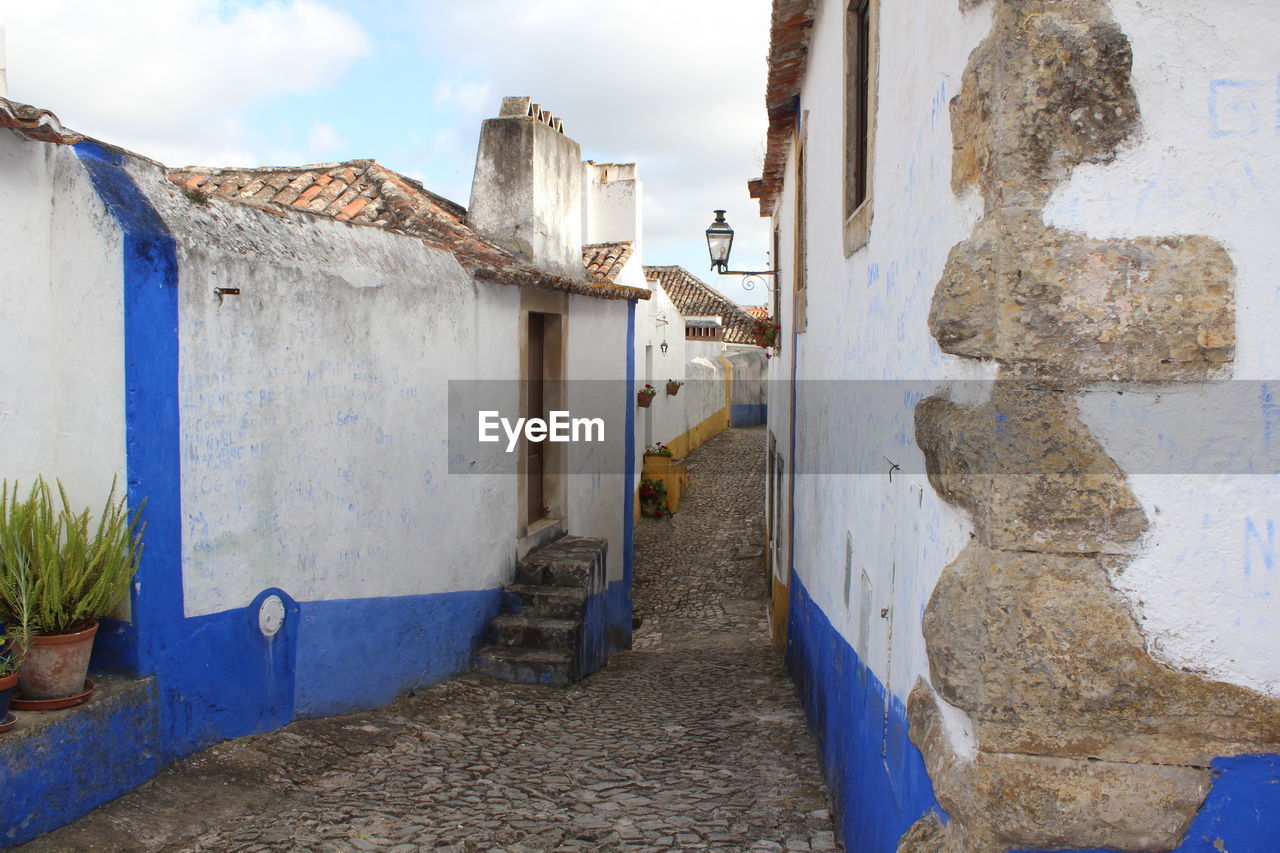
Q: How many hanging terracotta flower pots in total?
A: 3